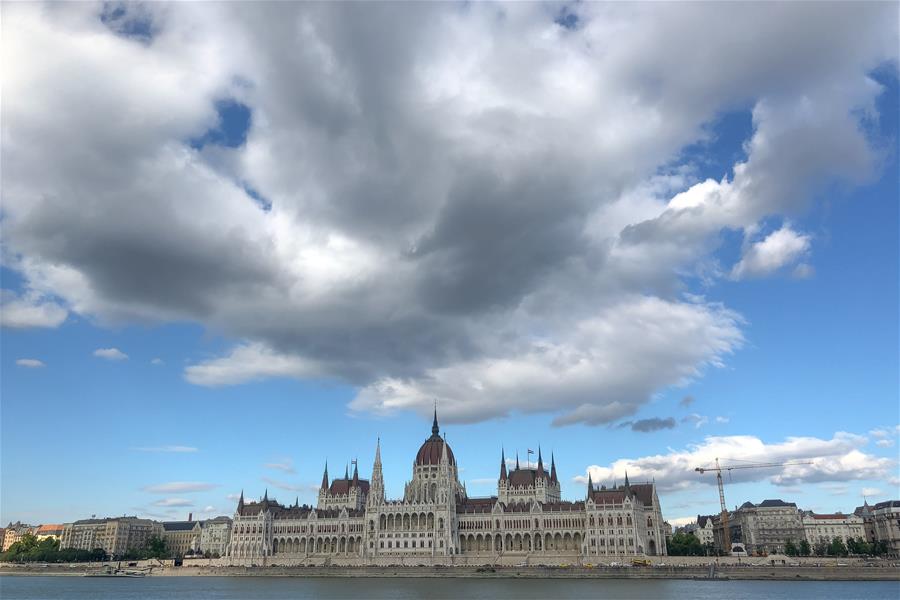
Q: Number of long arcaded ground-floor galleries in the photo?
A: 2